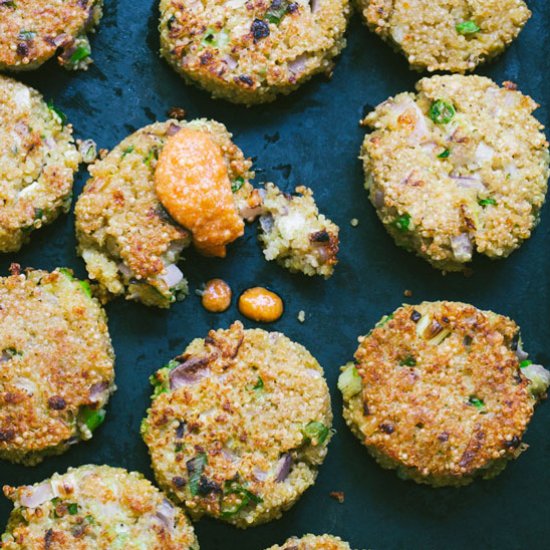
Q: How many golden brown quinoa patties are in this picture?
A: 11